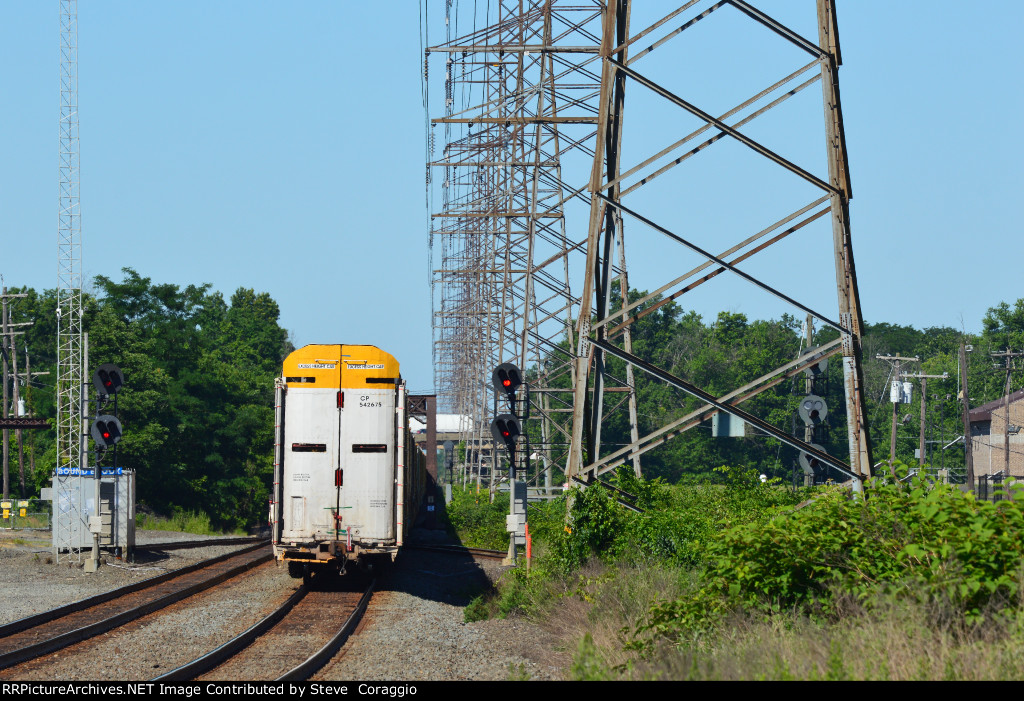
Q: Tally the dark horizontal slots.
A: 4